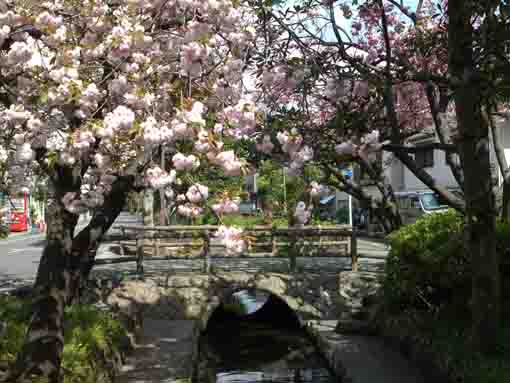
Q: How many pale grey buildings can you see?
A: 1